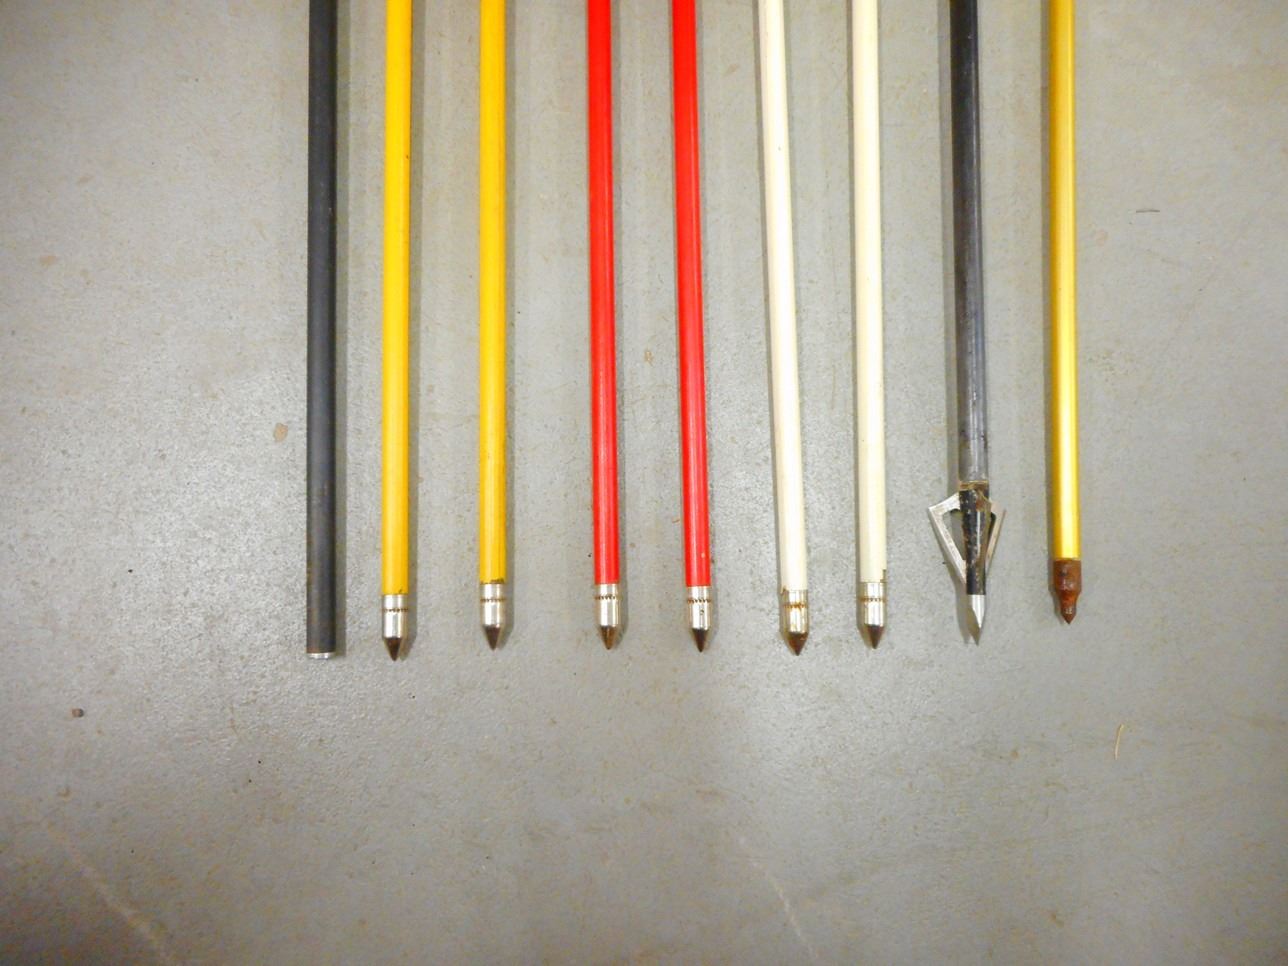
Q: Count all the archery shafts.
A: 9